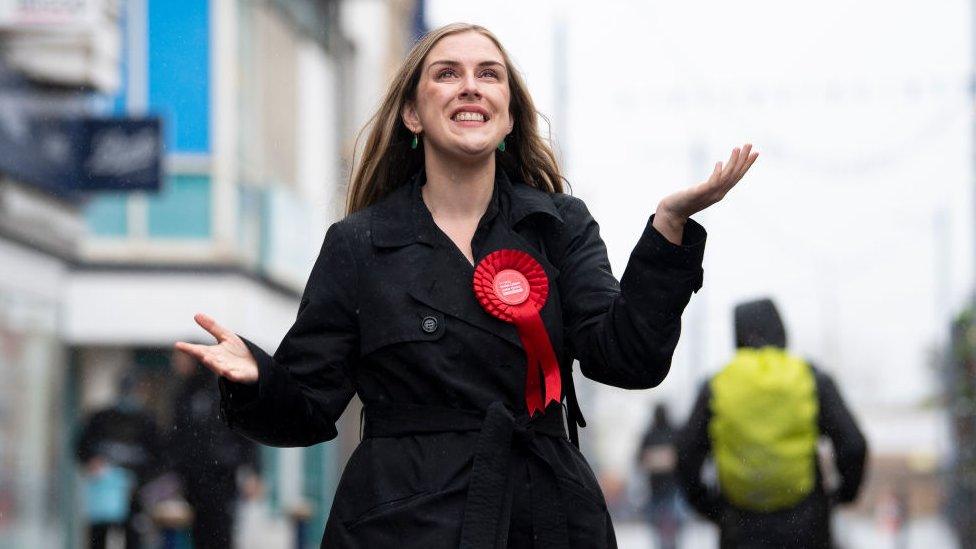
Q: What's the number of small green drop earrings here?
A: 2